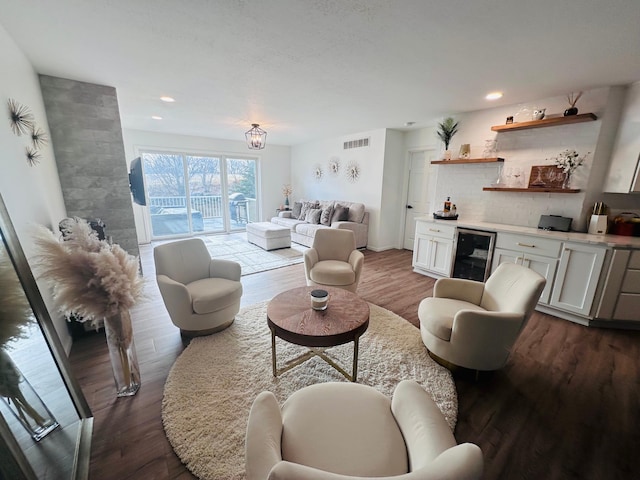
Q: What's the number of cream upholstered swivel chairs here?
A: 4